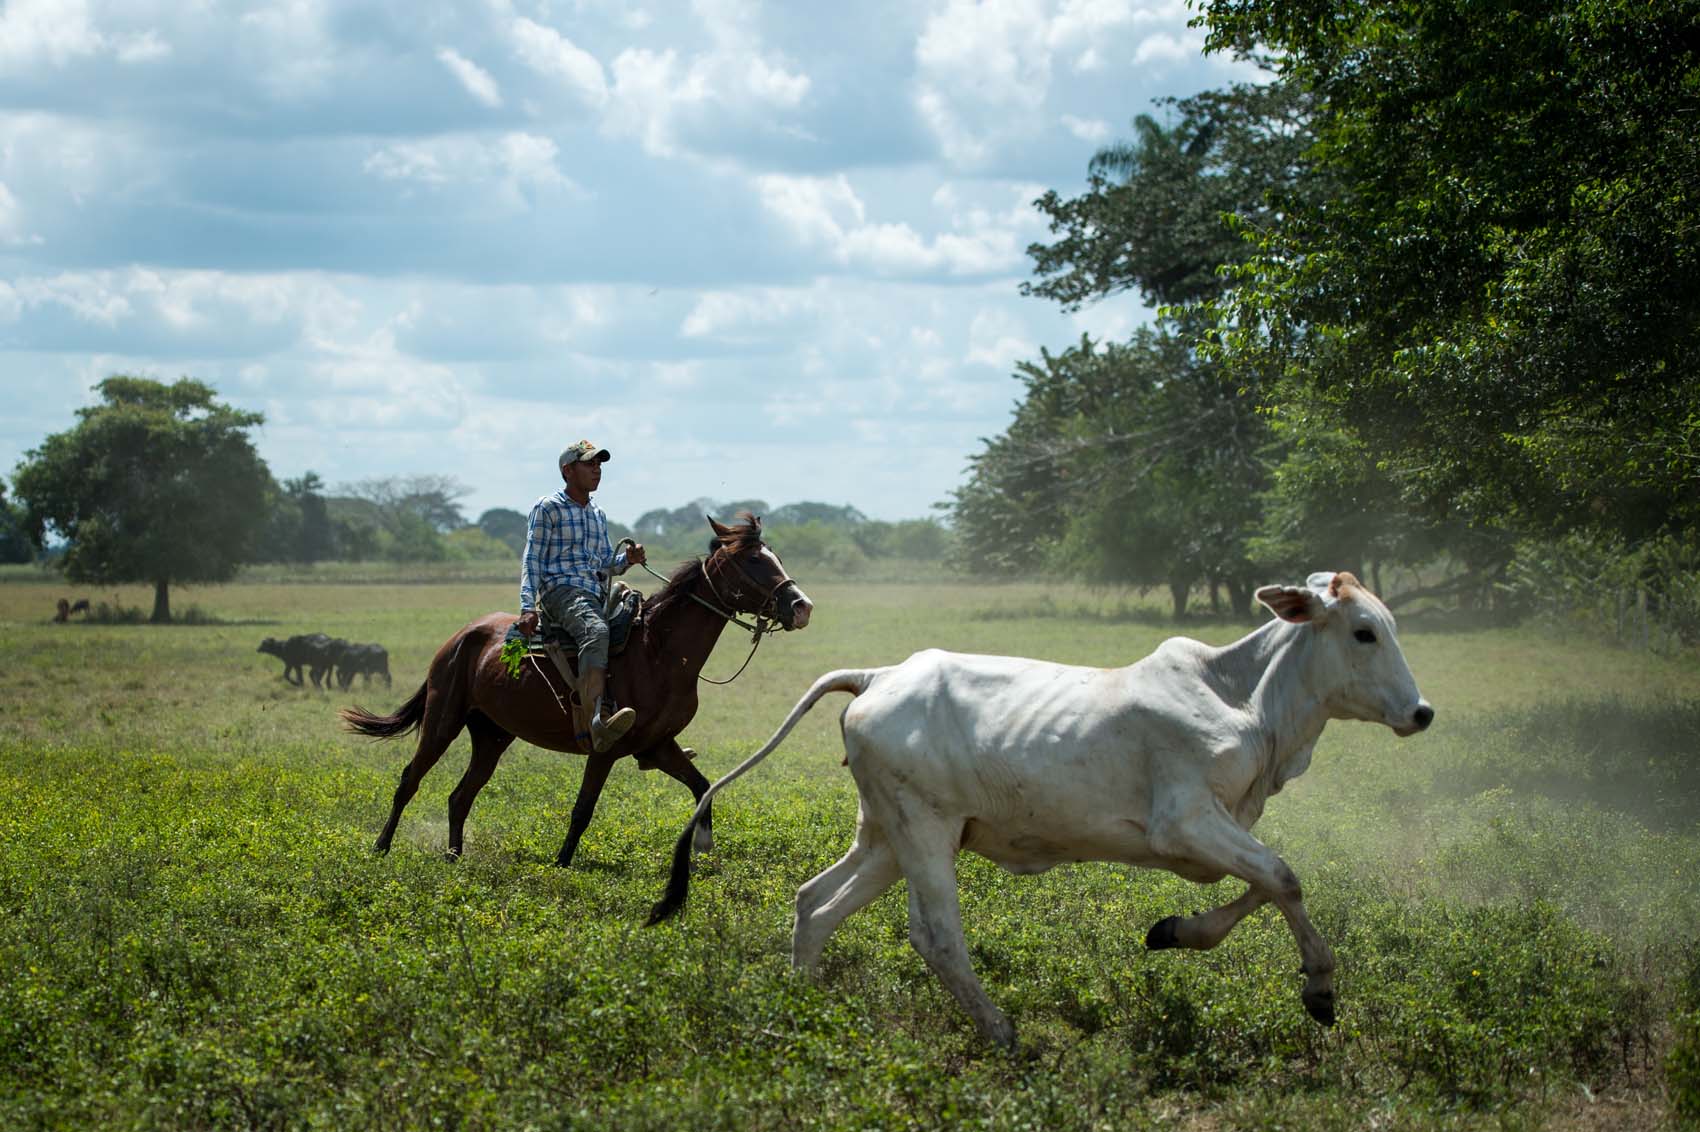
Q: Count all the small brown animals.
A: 2